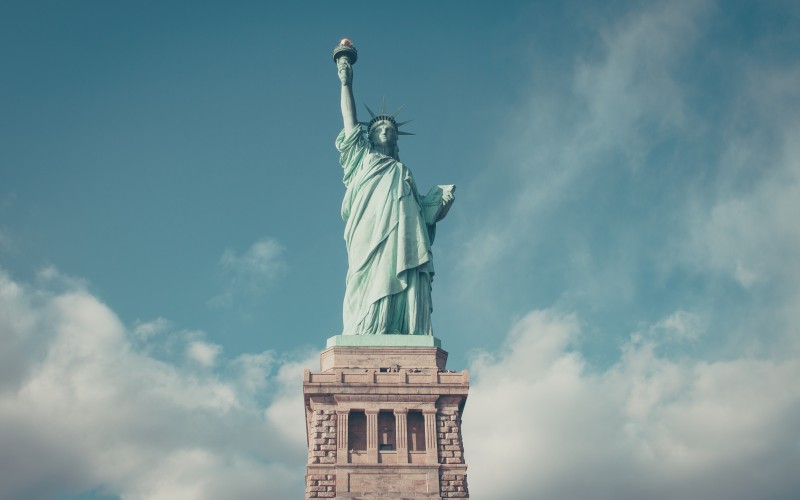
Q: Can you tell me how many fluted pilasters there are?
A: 4